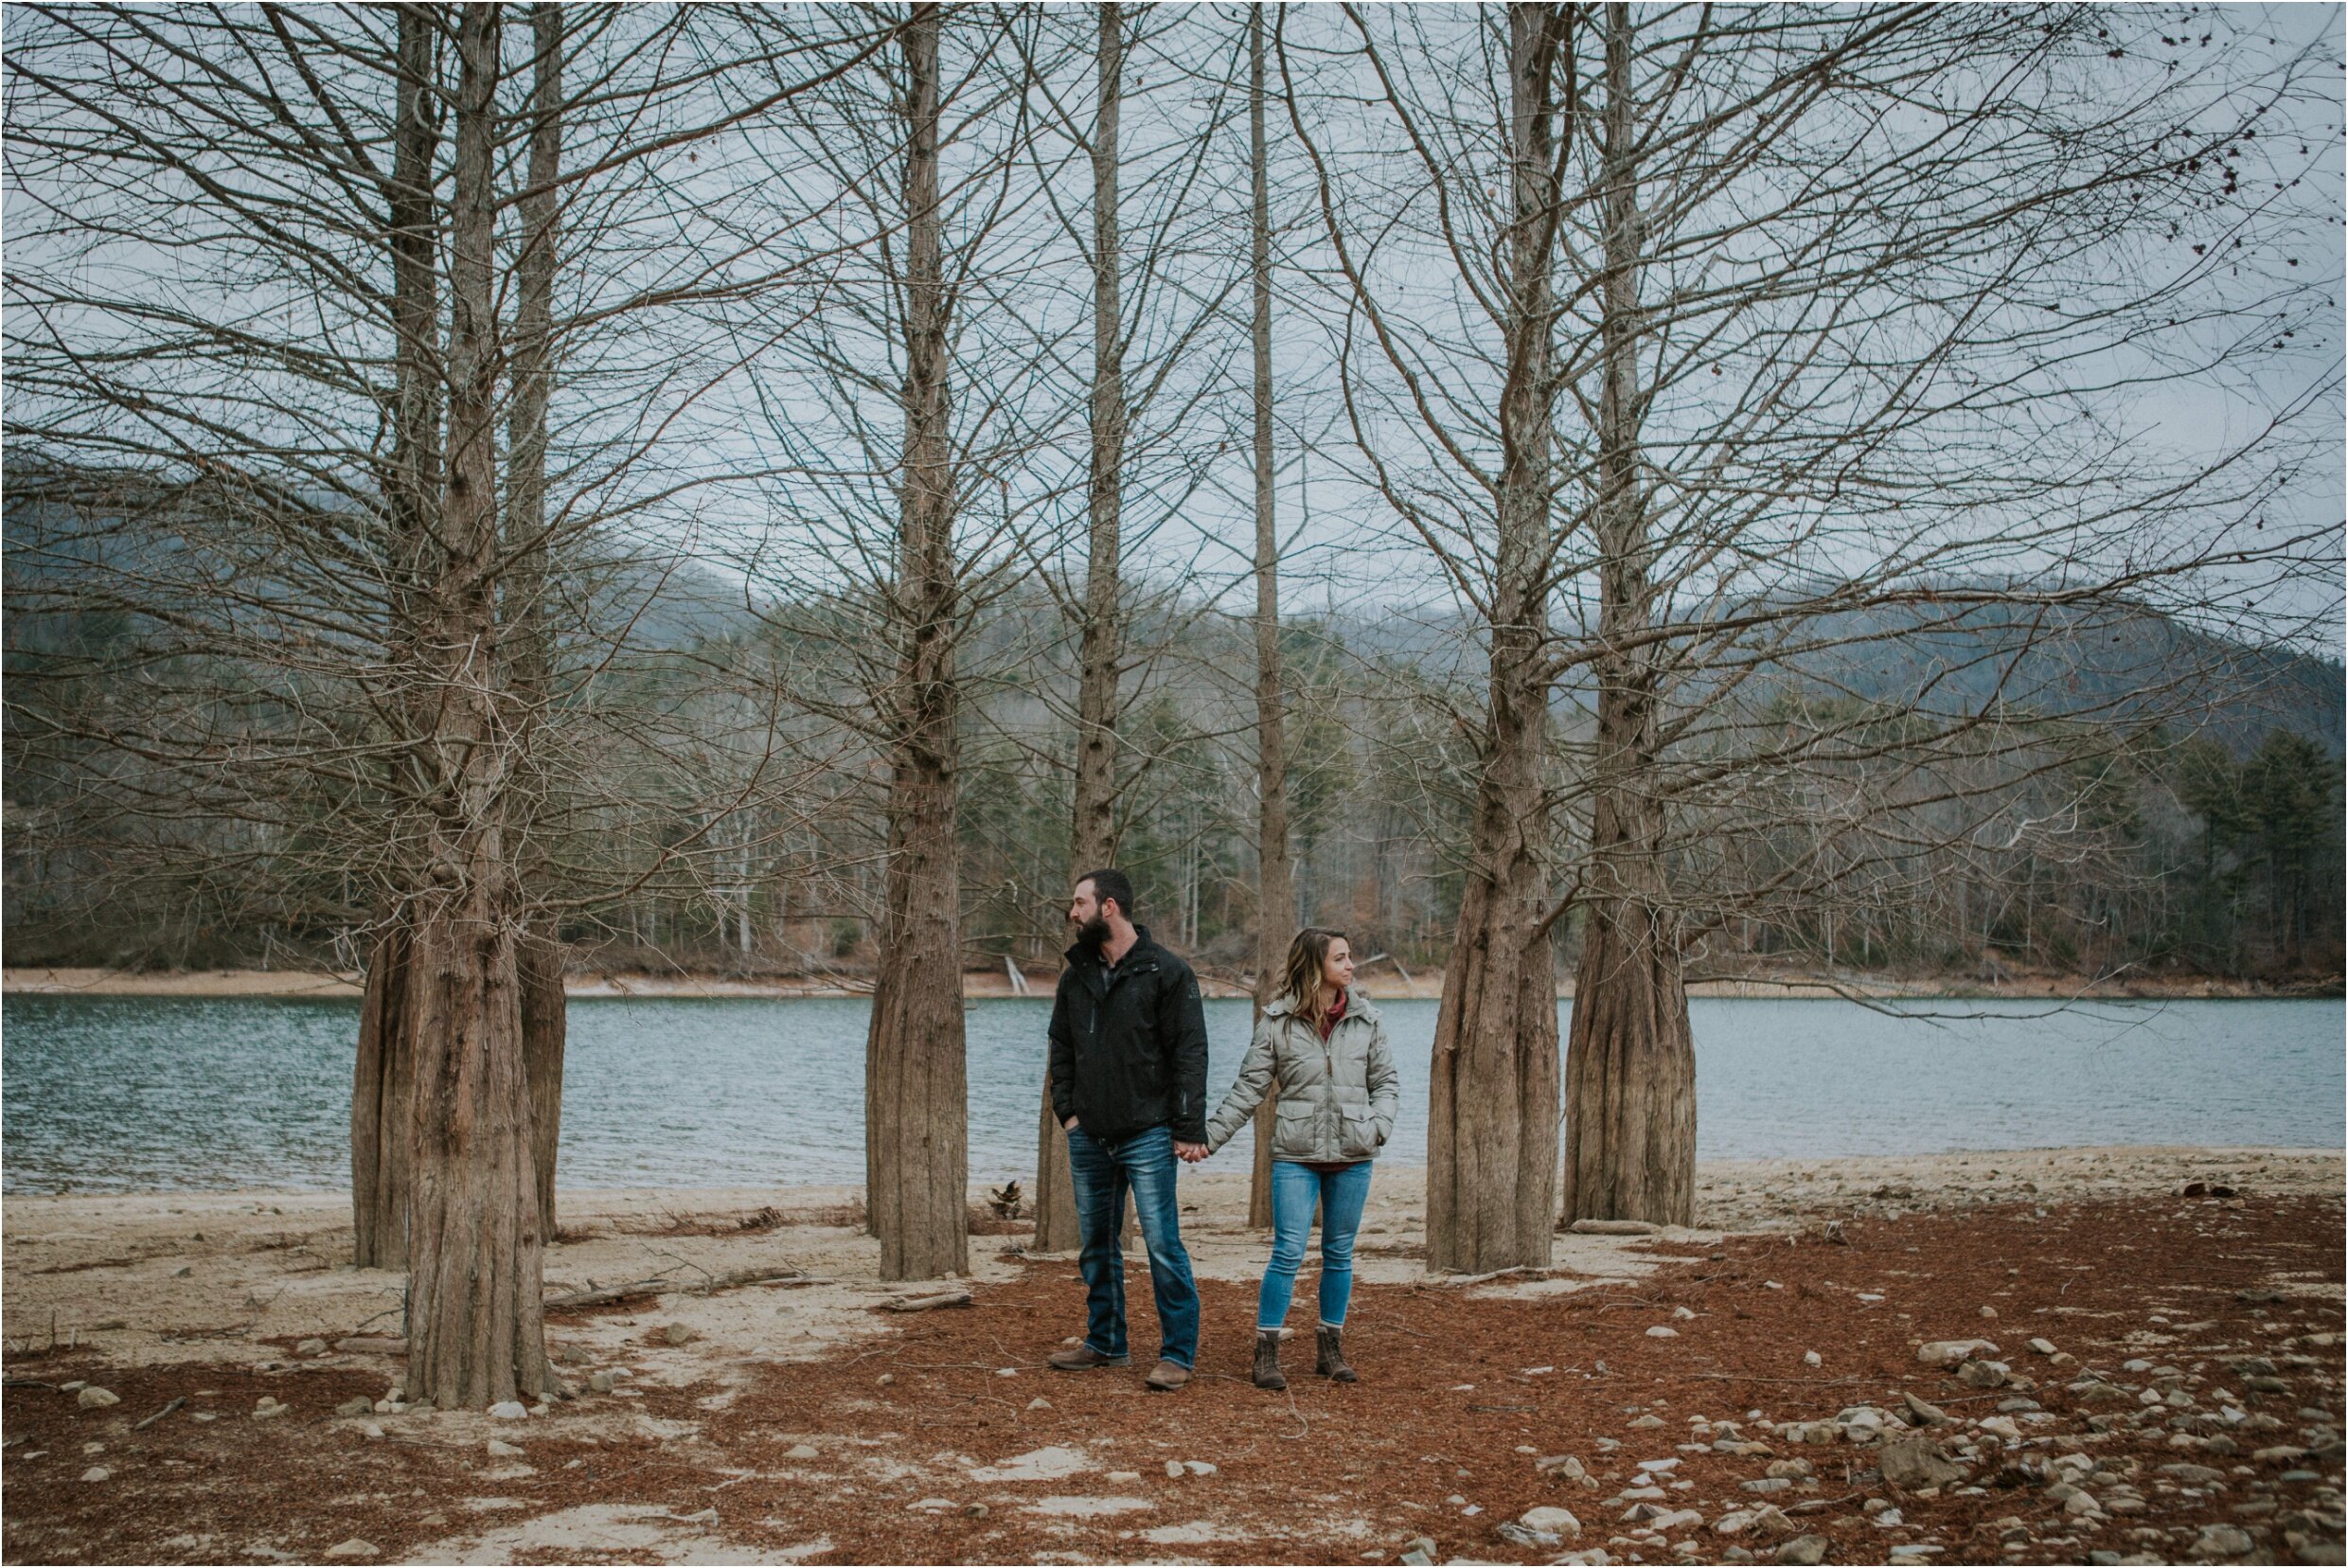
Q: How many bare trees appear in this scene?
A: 8